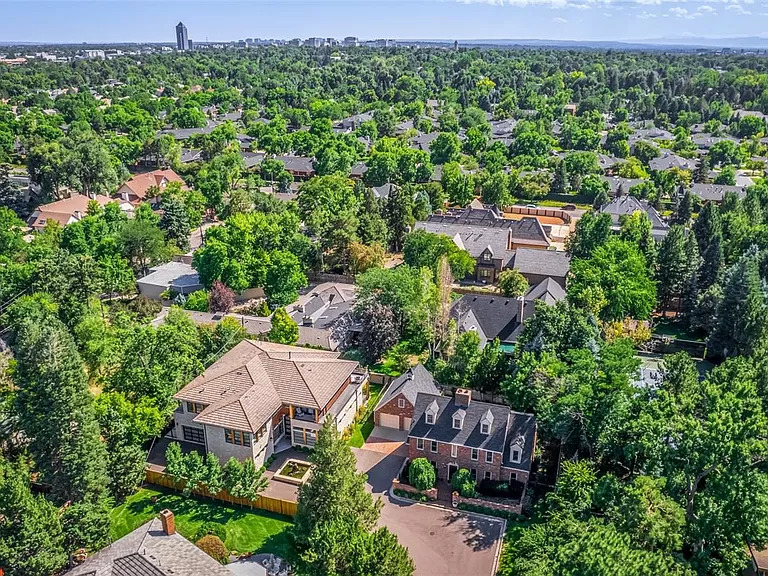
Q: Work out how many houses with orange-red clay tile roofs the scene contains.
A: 2